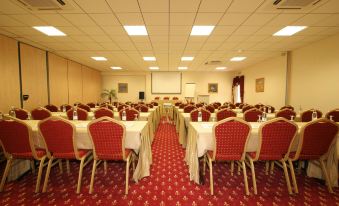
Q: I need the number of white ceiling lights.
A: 12